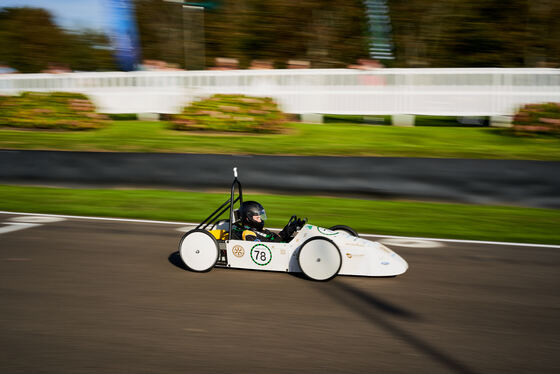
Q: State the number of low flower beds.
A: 3